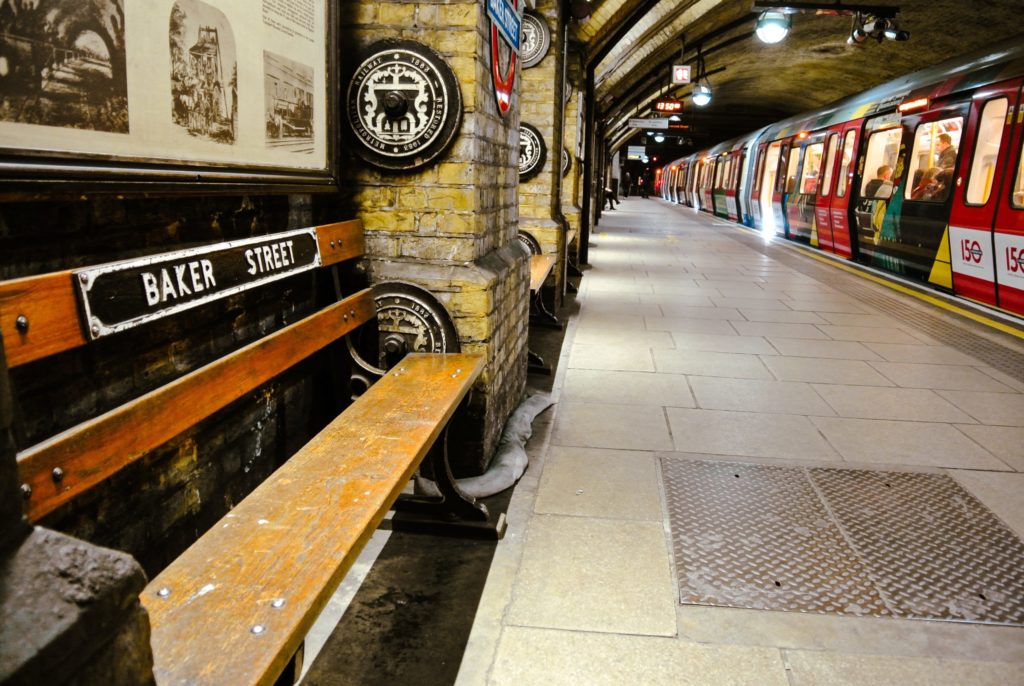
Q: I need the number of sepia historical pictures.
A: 3